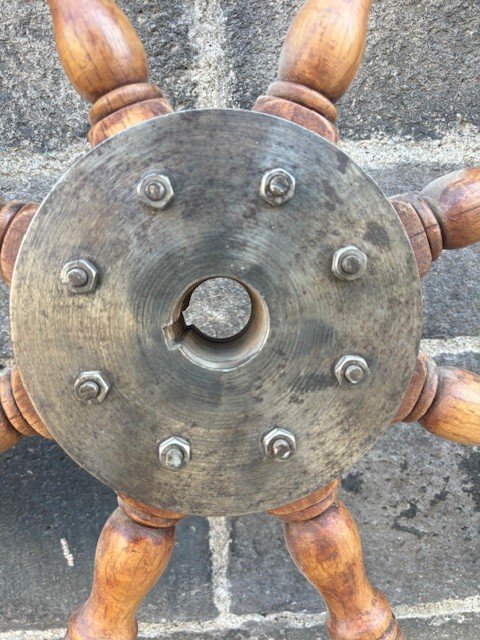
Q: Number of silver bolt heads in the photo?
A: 8